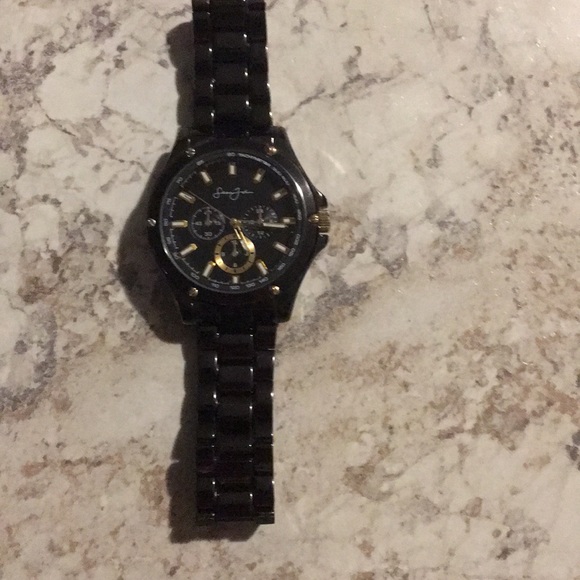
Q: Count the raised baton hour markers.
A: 12